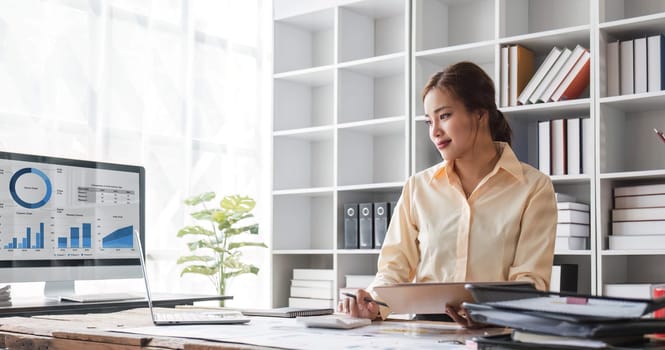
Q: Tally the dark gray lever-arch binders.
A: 3